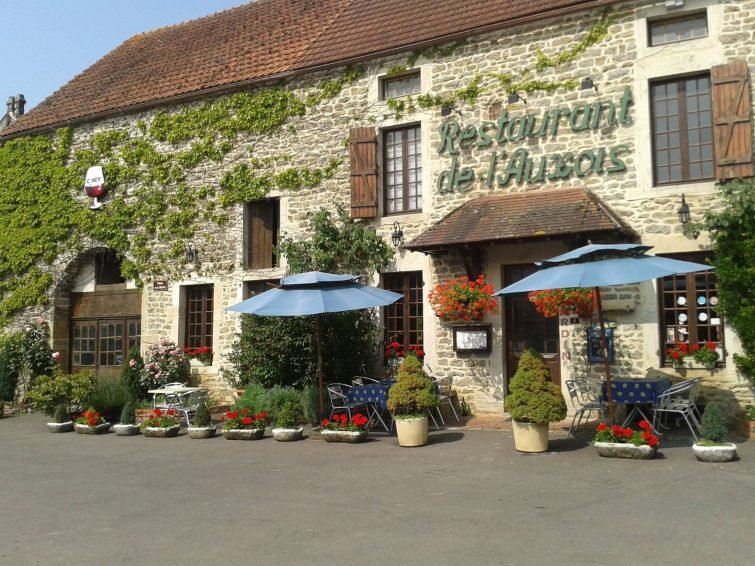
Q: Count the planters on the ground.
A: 12